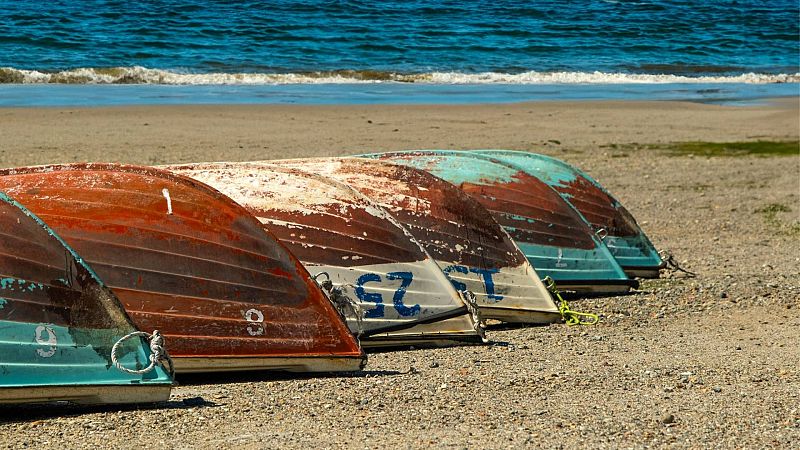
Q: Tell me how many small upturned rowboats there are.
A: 6